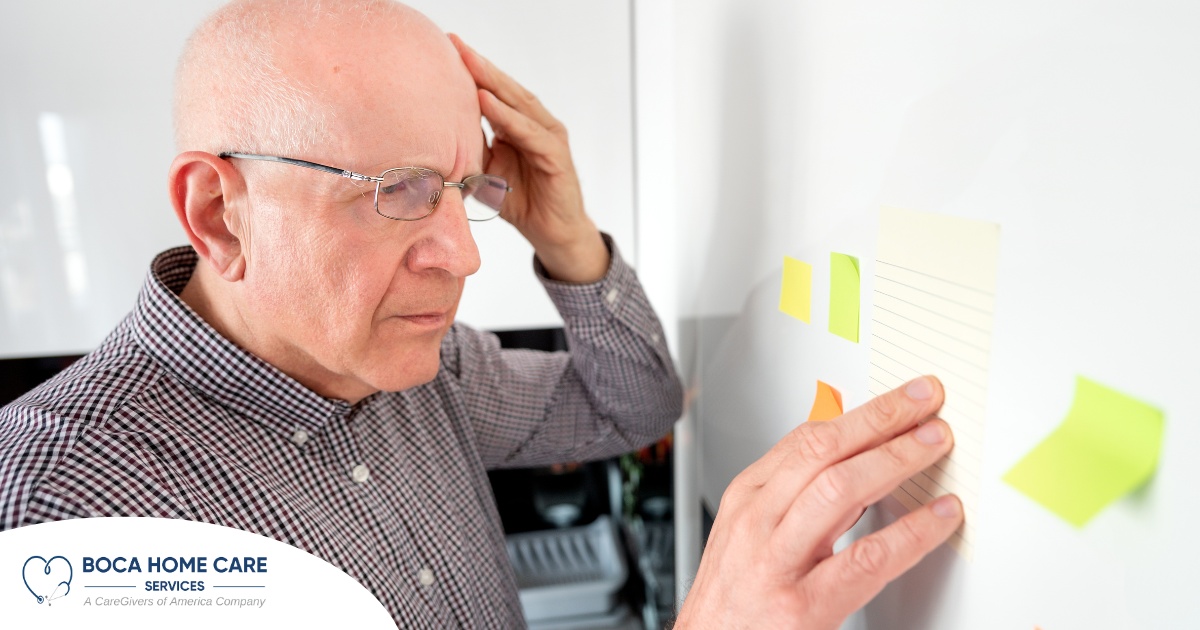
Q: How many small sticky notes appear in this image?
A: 4